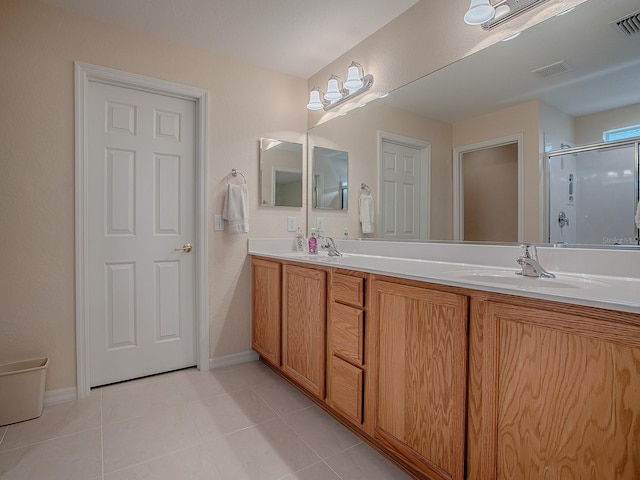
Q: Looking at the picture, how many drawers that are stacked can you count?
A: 3